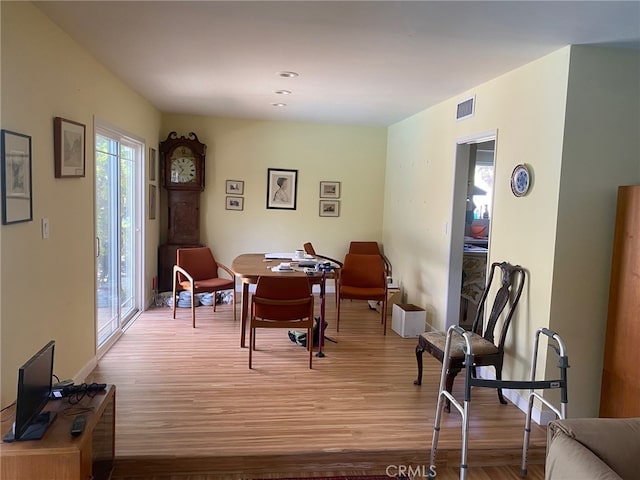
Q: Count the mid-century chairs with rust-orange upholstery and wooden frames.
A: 5